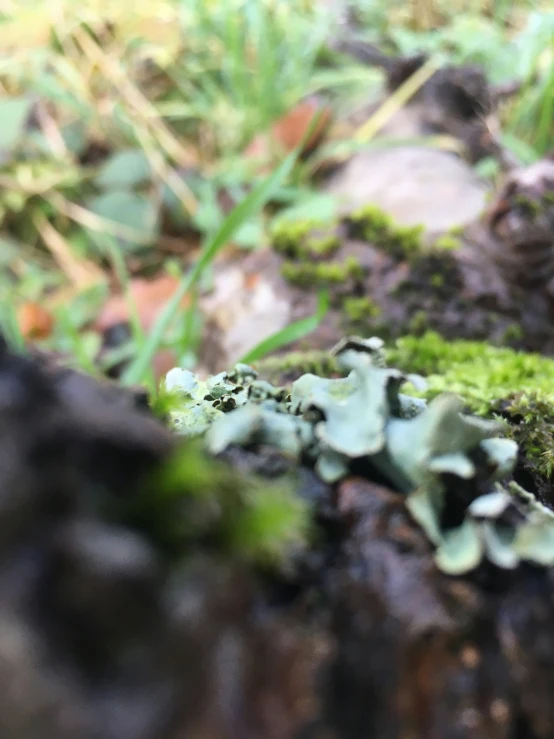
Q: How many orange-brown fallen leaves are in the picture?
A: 3